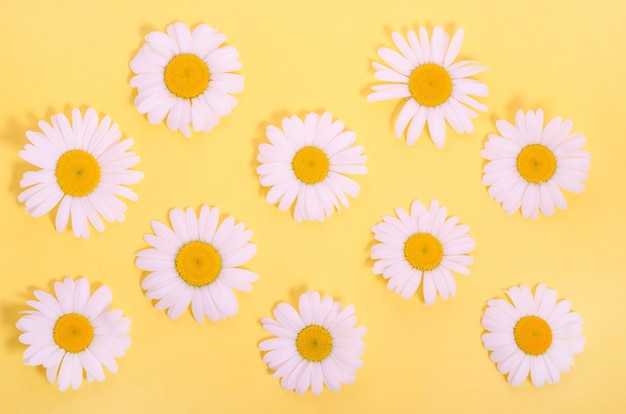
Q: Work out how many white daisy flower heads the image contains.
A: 10